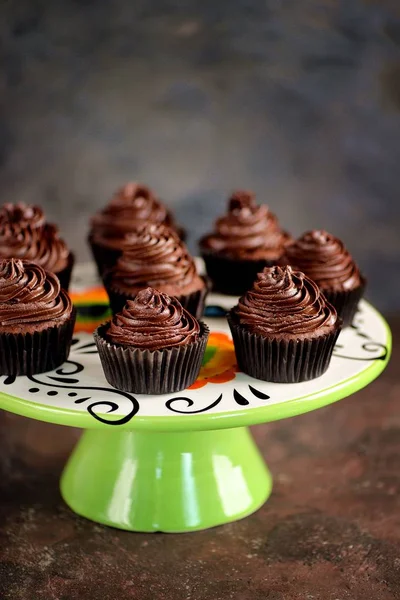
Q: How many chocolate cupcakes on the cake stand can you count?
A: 8